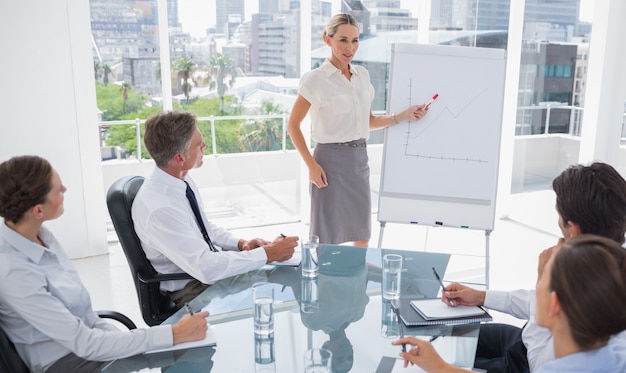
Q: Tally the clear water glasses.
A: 4